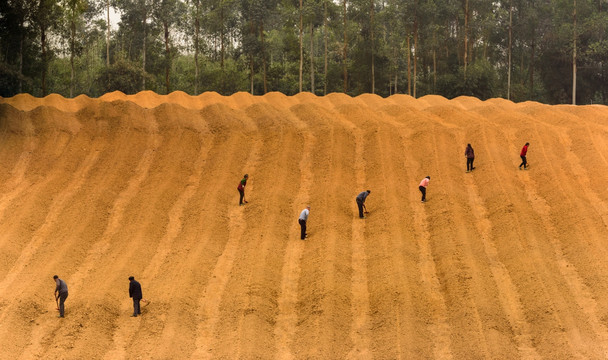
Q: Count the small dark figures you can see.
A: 8